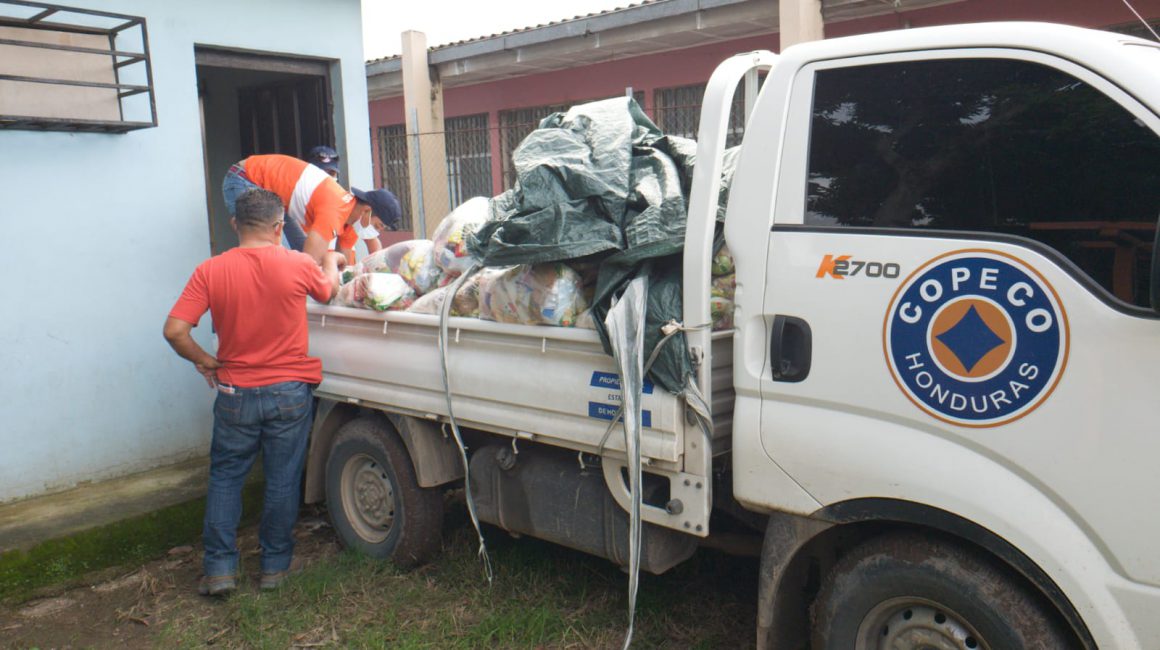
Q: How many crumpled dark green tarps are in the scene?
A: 1